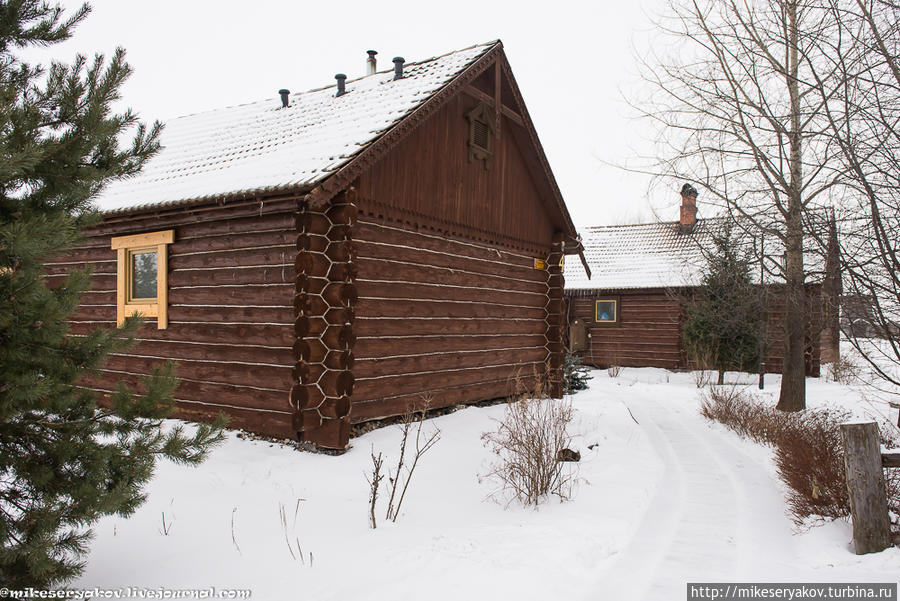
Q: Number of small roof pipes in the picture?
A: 4